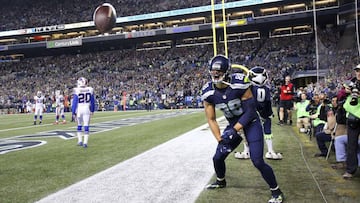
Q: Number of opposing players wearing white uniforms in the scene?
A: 3